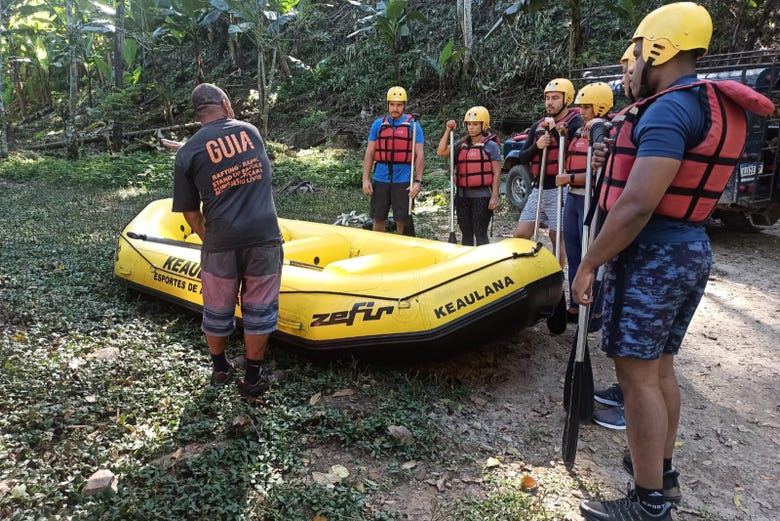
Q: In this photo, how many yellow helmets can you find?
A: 6